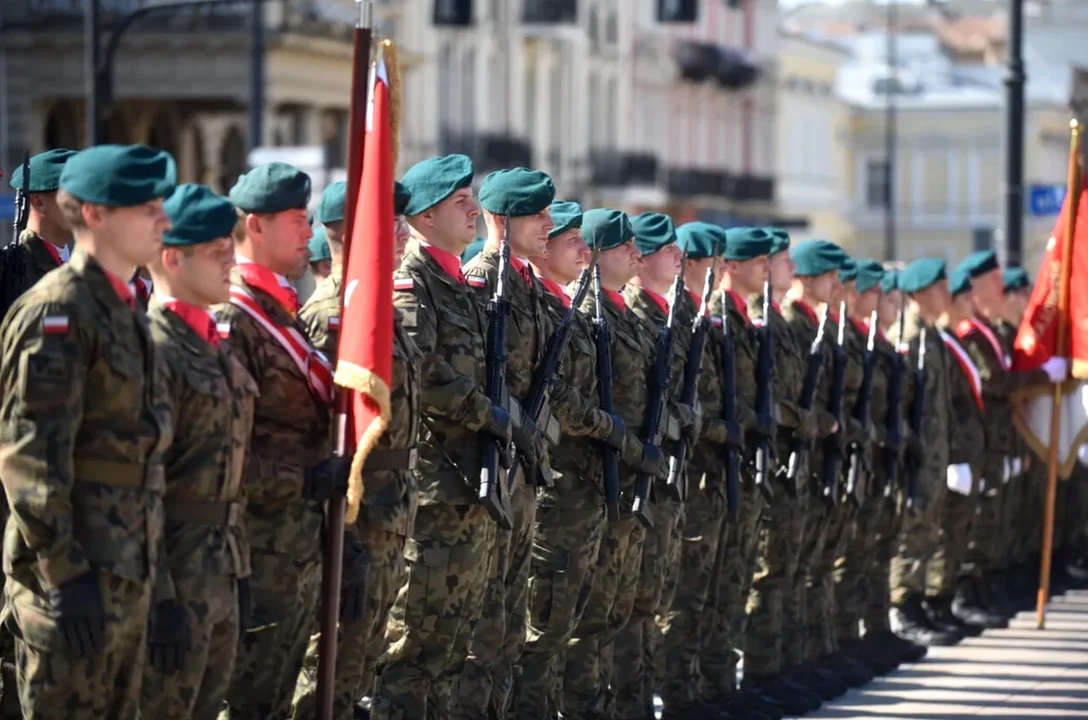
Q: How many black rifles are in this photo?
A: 13